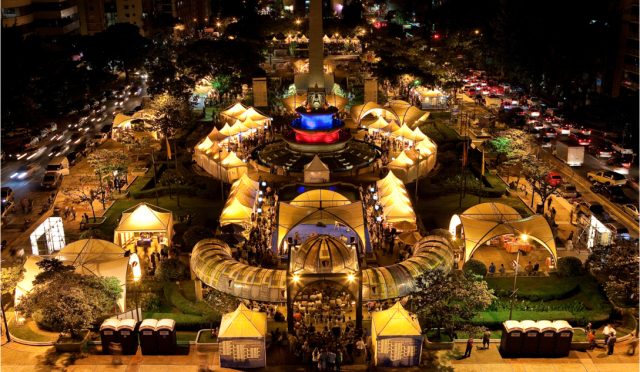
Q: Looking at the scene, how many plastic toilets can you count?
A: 8